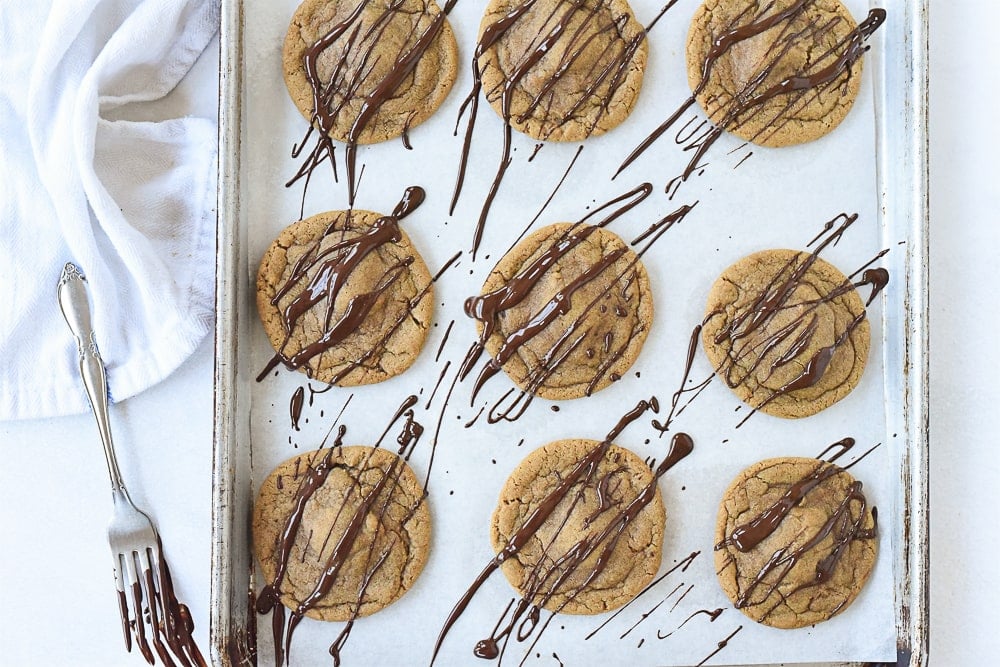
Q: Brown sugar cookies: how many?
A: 9